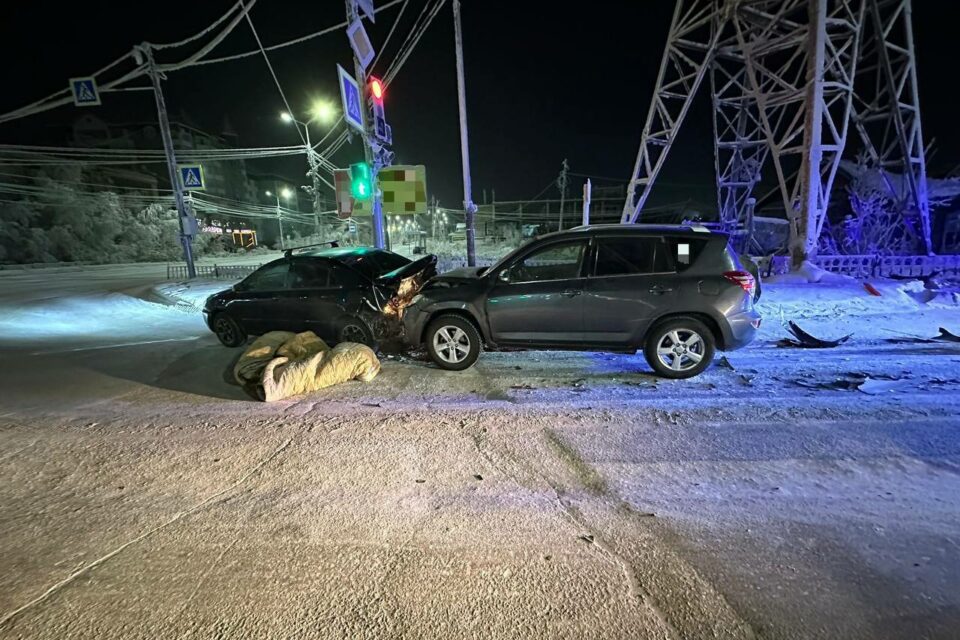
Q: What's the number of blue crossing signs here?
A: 3